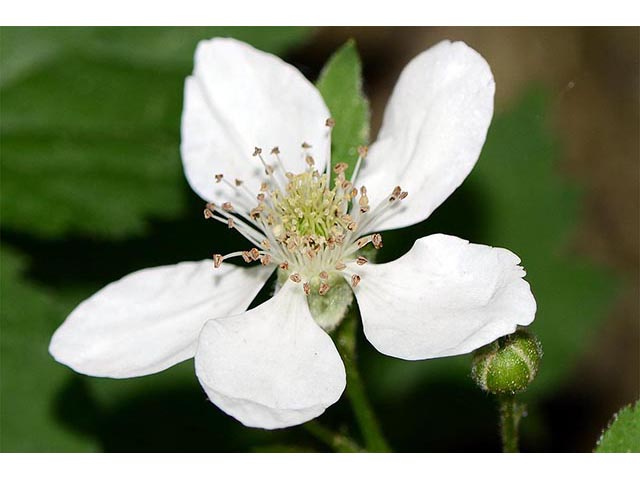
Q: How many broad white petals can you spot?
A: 5